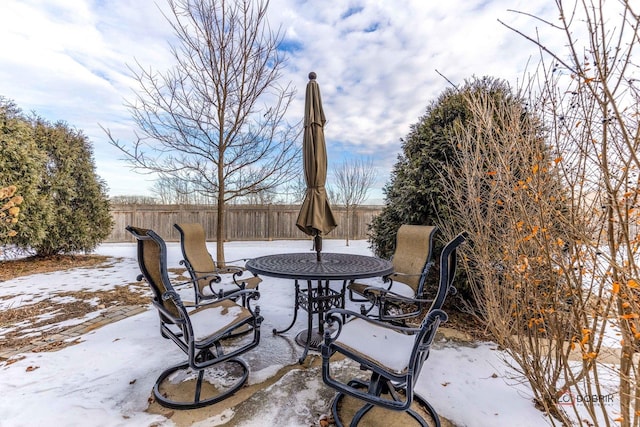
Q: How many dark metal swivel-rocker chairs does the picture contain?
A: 4